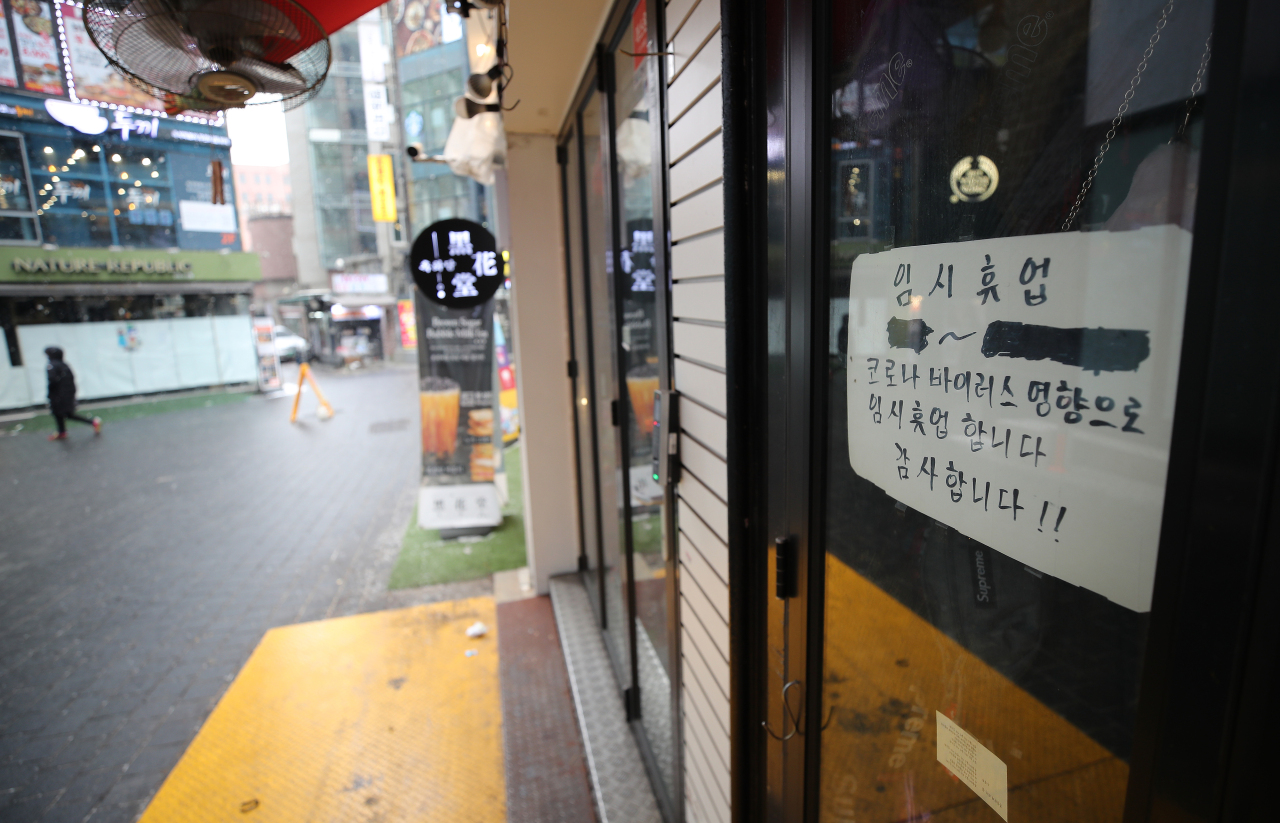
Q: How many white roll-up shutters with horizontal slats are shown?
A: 1